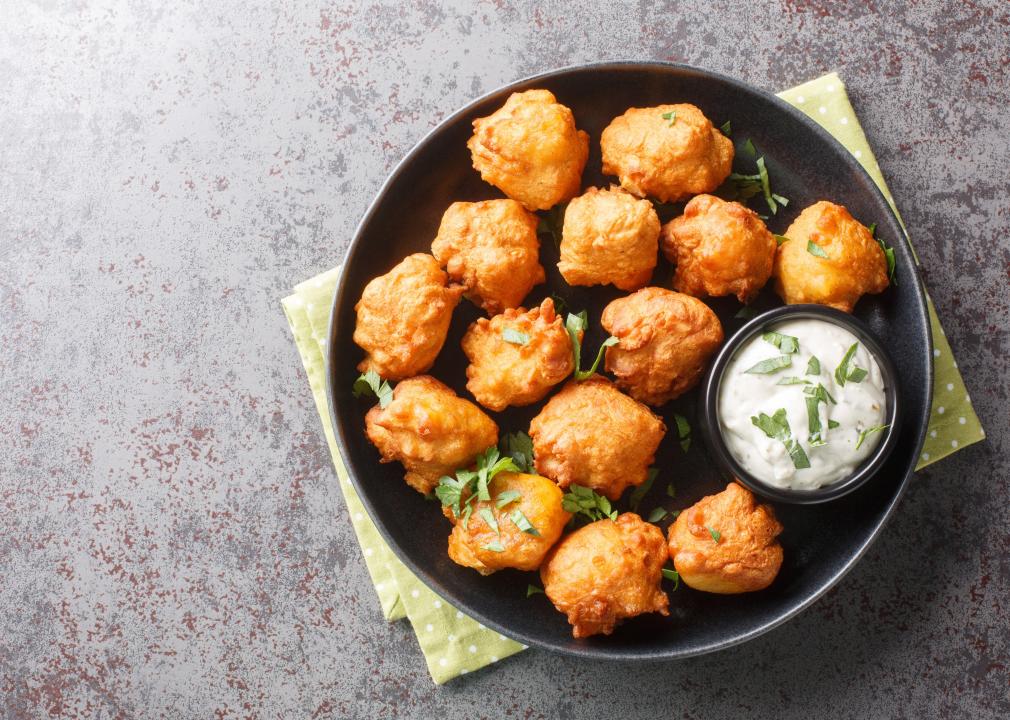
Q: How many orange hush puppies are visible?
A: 14